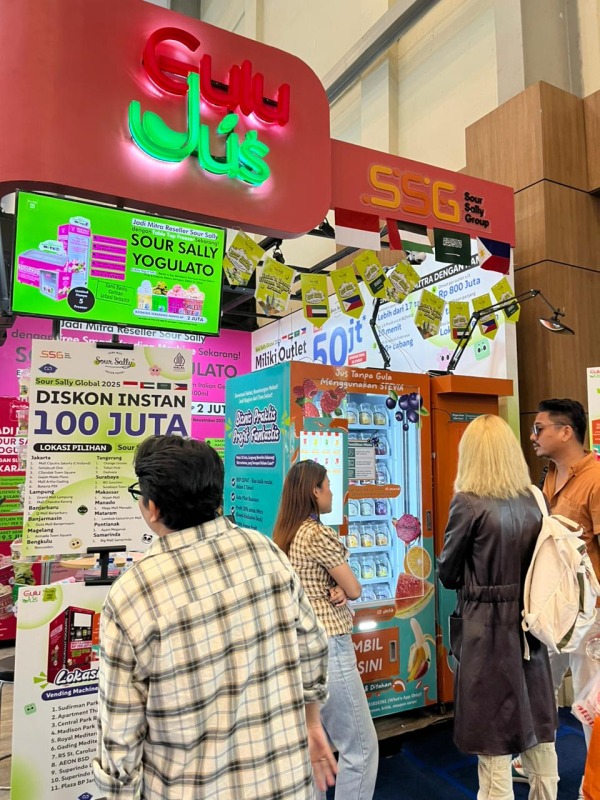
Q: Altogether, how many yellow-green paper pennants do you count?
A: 10